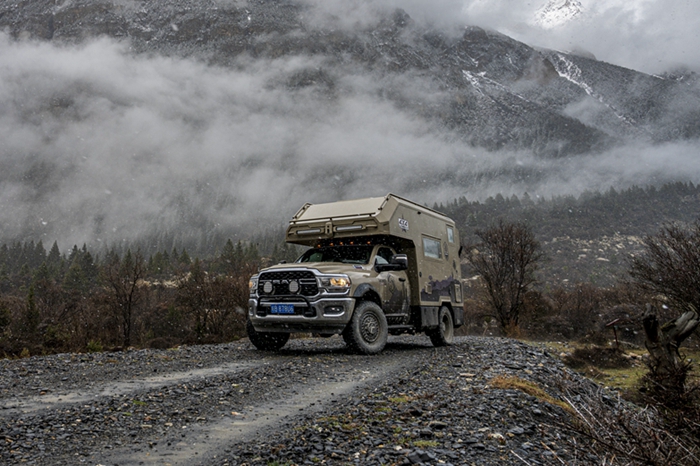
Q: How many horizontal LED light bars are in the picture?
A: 2